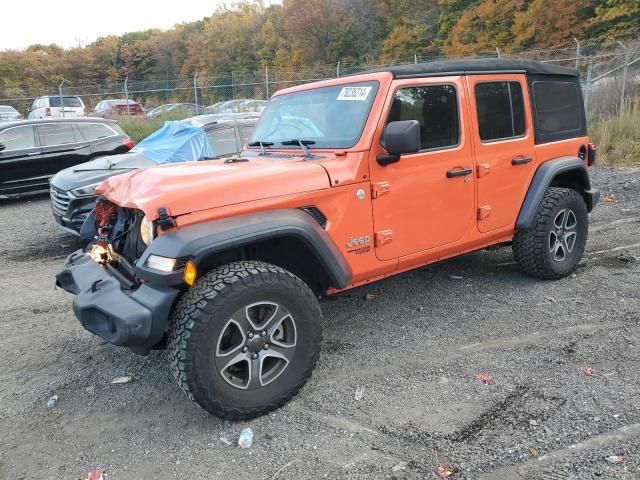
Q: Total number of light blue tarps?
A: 1